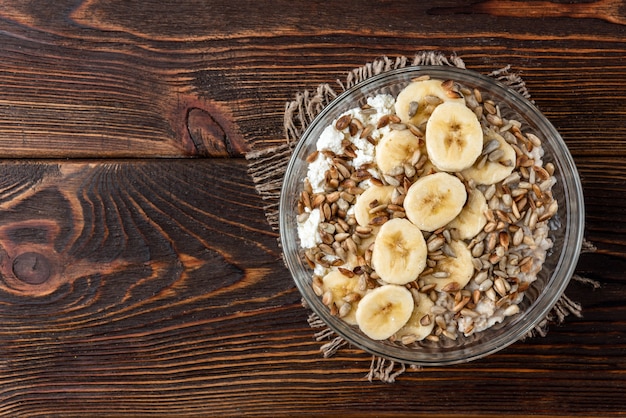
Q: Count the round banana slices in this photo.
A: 12